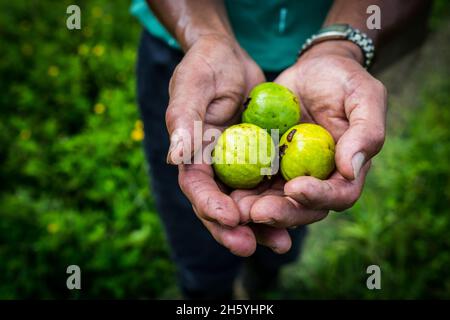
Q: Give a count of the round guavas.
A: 3